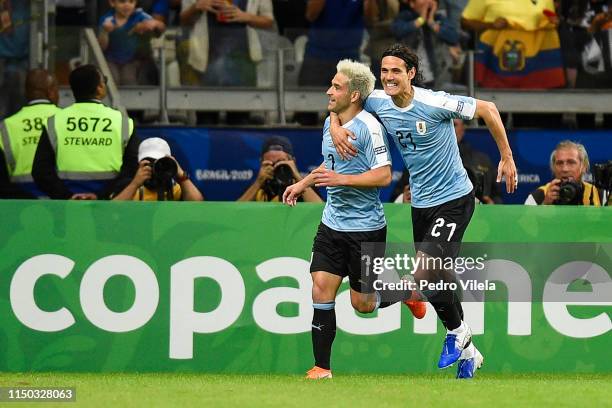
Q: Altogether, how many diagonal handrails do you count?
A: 1